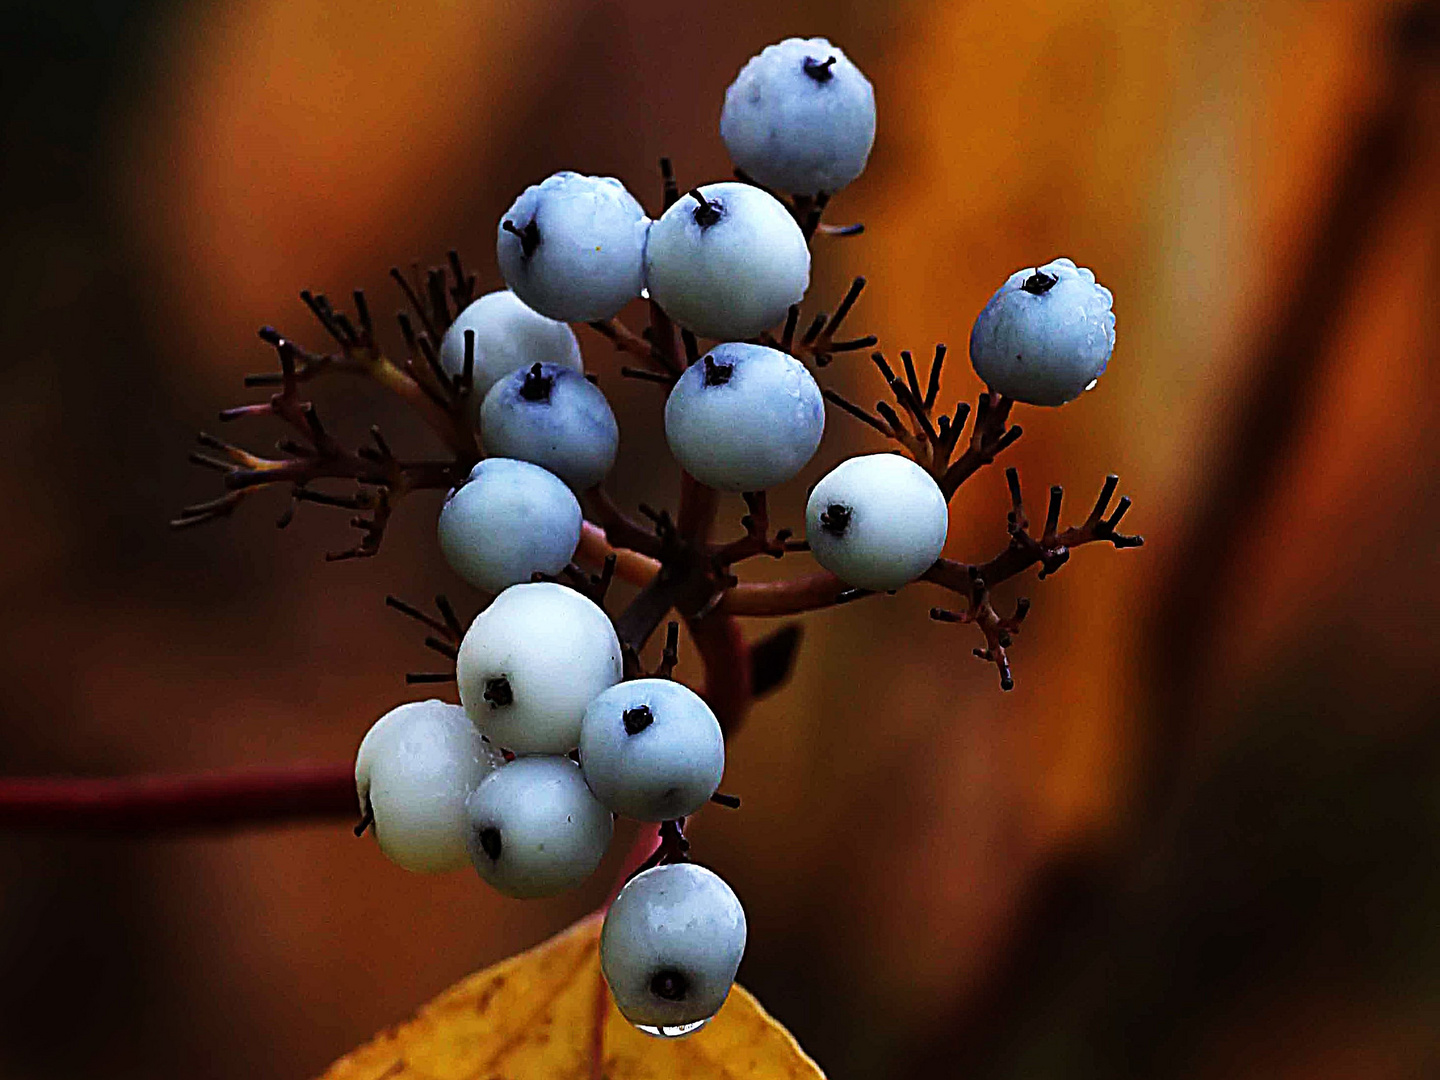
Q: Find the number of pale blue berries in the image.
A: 14